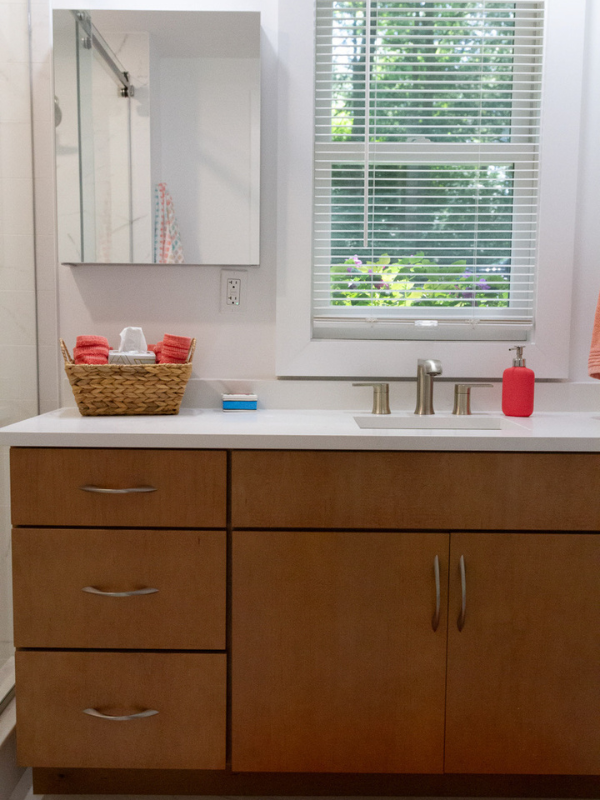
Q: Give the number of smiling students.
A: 0